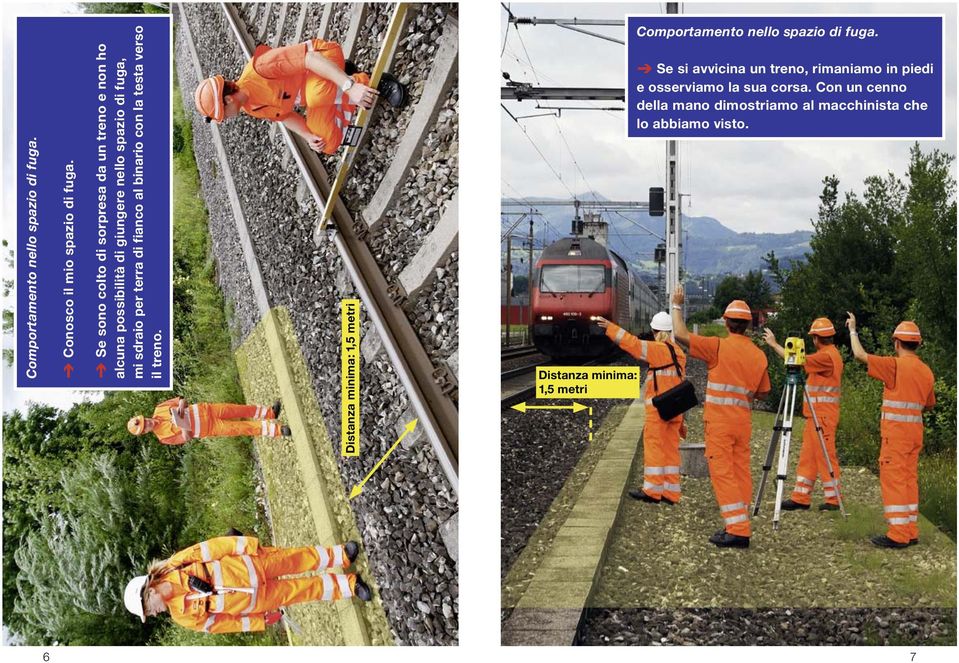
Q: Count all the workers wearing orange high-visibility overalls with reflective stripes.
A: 7